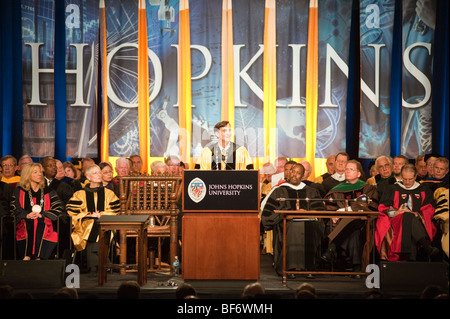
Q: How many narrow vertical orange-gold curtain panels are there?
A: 6